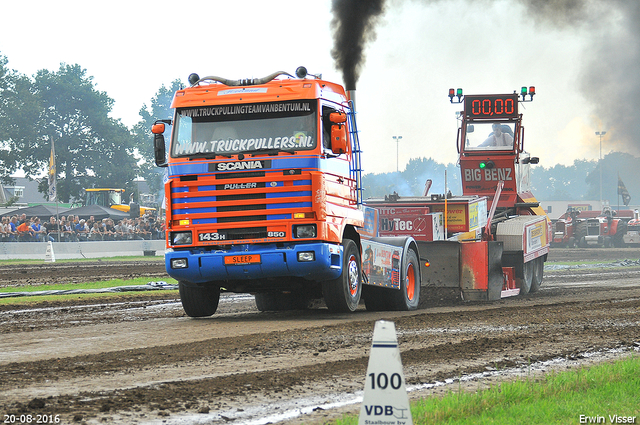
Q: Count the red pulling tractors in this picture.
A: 3